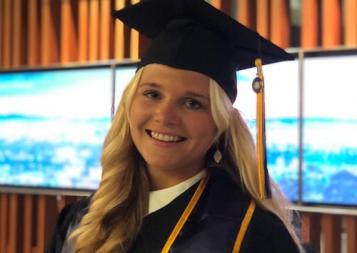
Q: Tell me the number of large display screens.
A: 3